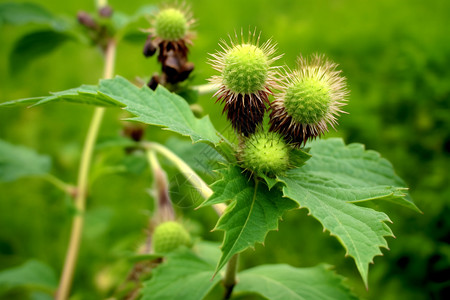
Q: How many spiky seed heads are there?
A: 5